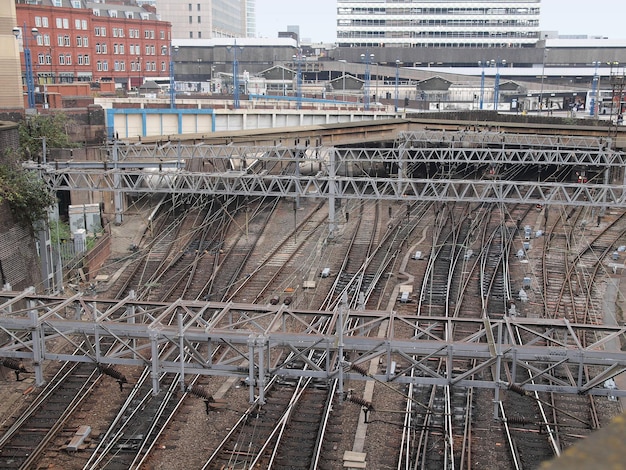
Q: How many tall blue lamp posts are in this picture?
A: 9